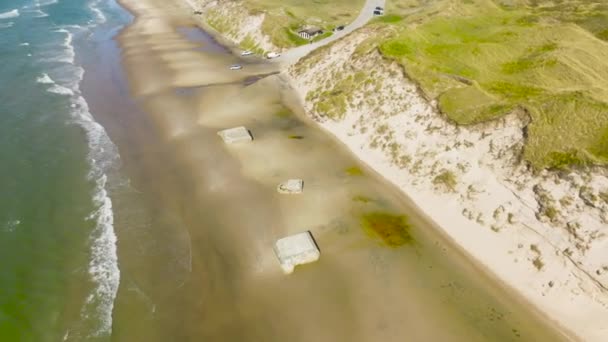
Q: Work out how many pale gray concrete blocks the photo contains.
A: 3